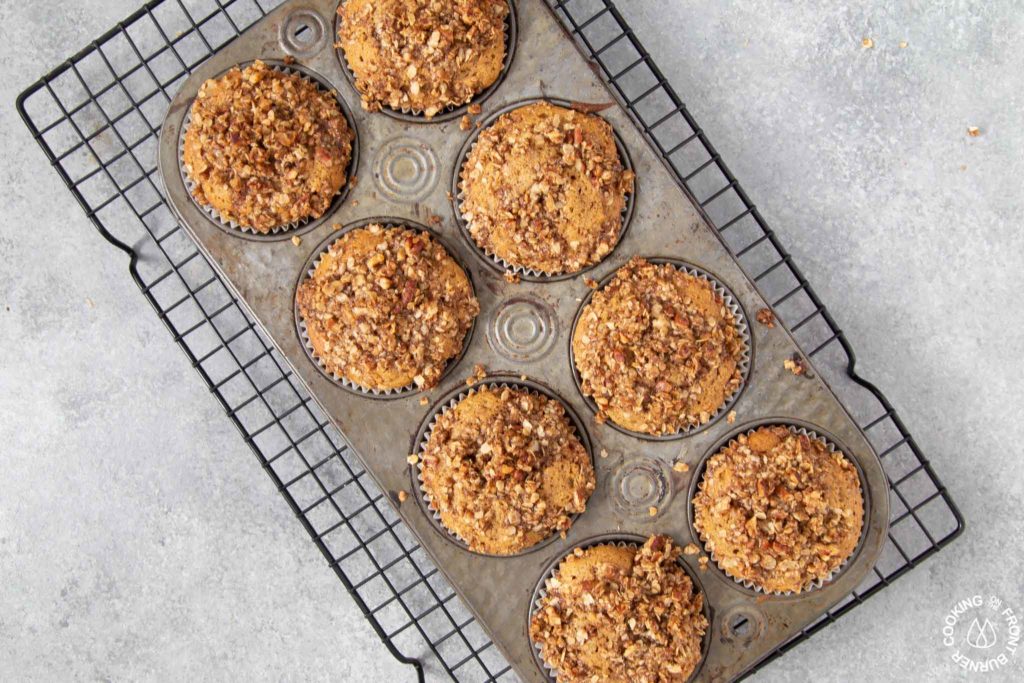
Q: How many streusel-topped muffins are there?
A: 8